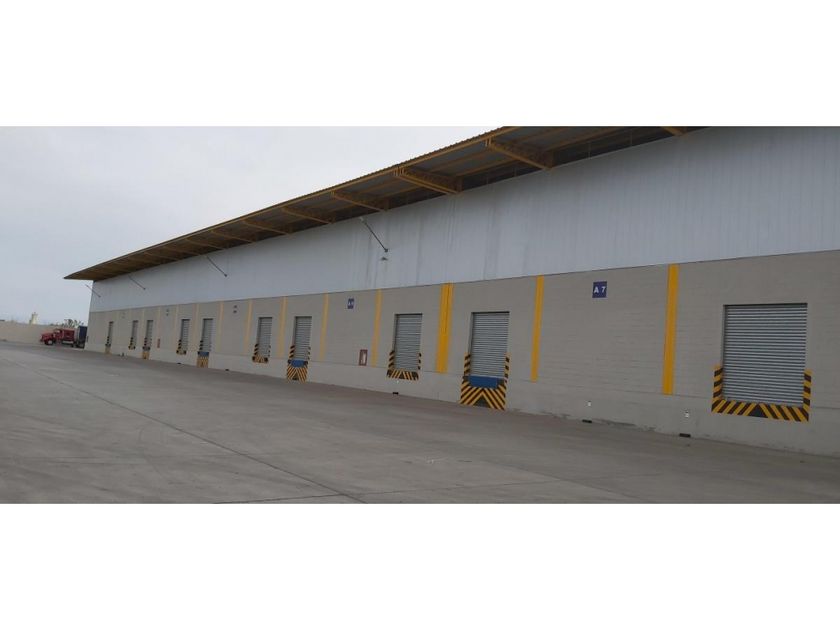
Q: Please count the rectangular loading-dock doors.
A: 10